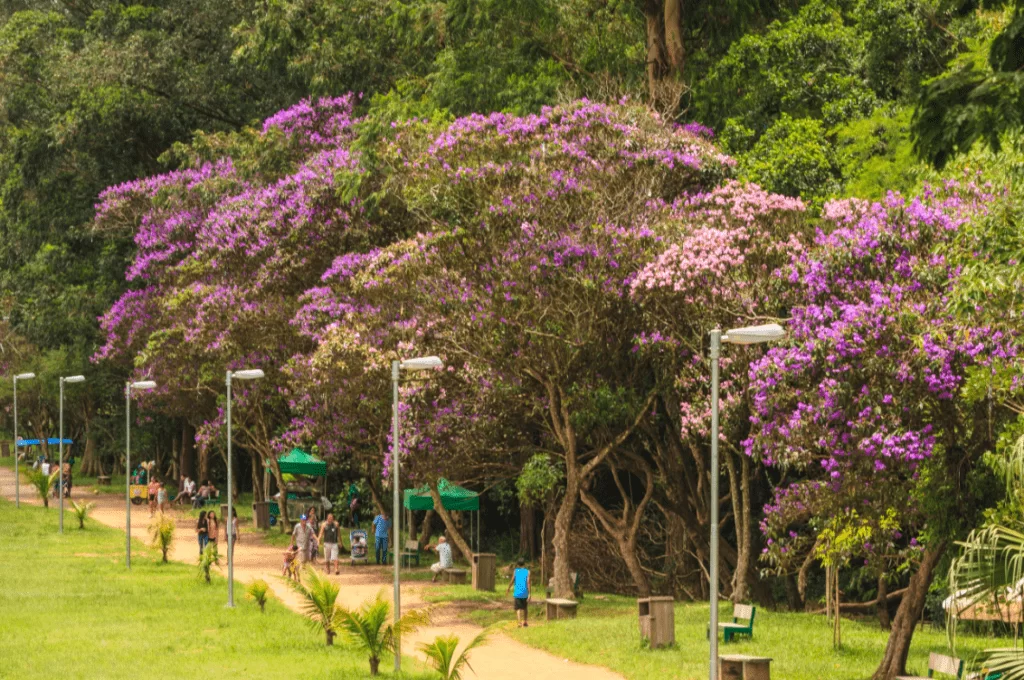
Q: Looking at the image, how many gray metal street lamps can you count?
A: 6